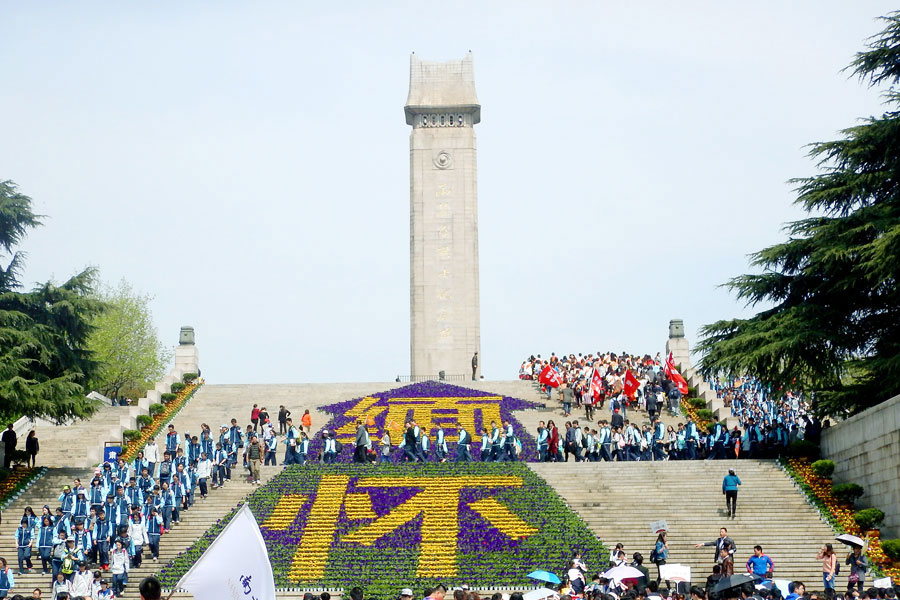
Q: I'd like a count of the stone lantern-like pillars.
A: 2